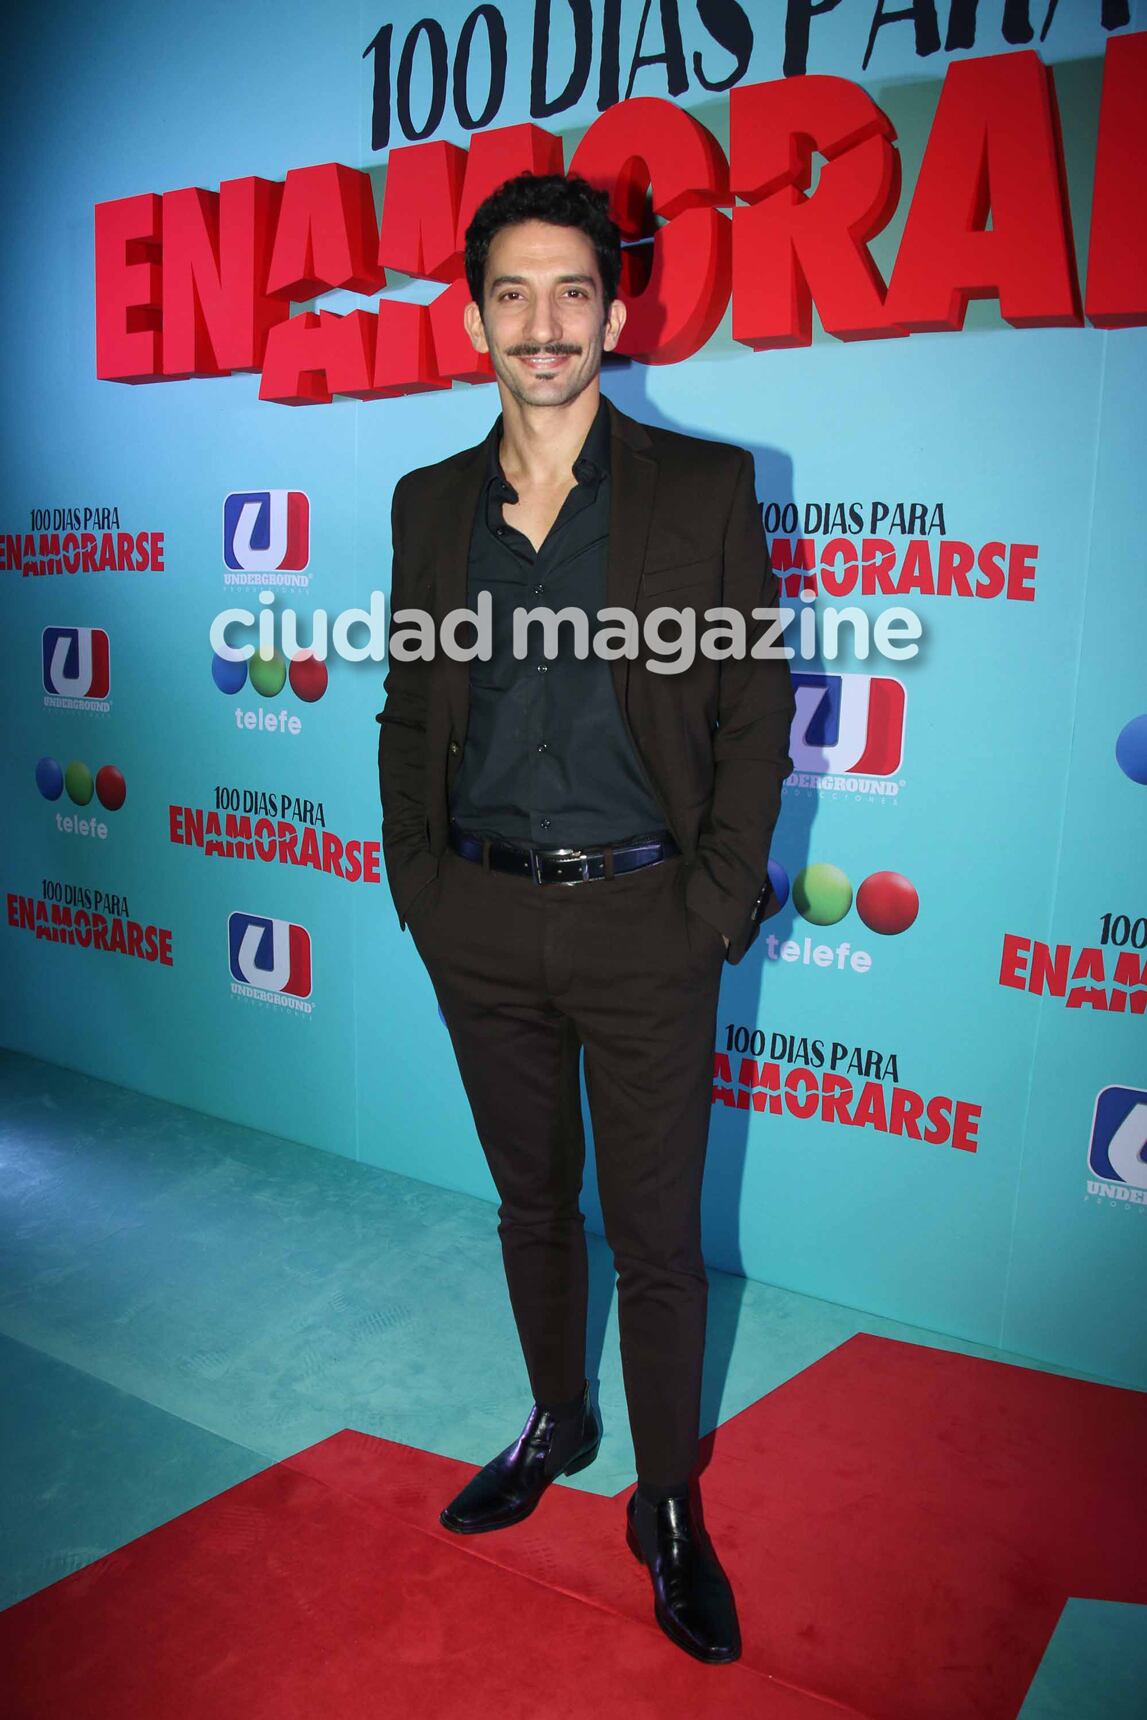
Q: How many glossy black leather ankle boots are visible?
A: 2